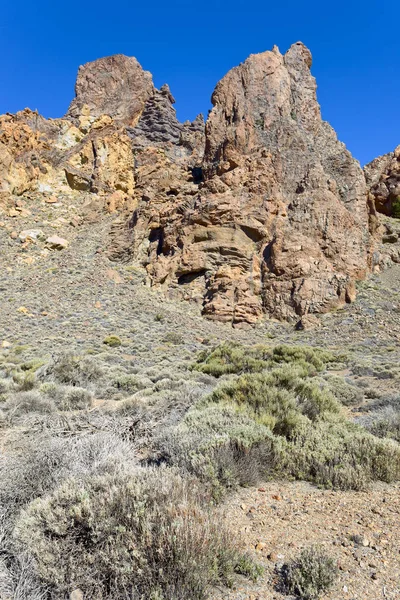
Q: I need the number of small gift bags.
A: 0